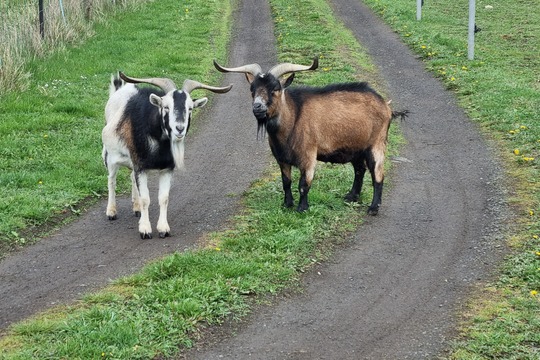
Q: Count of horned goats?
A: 2